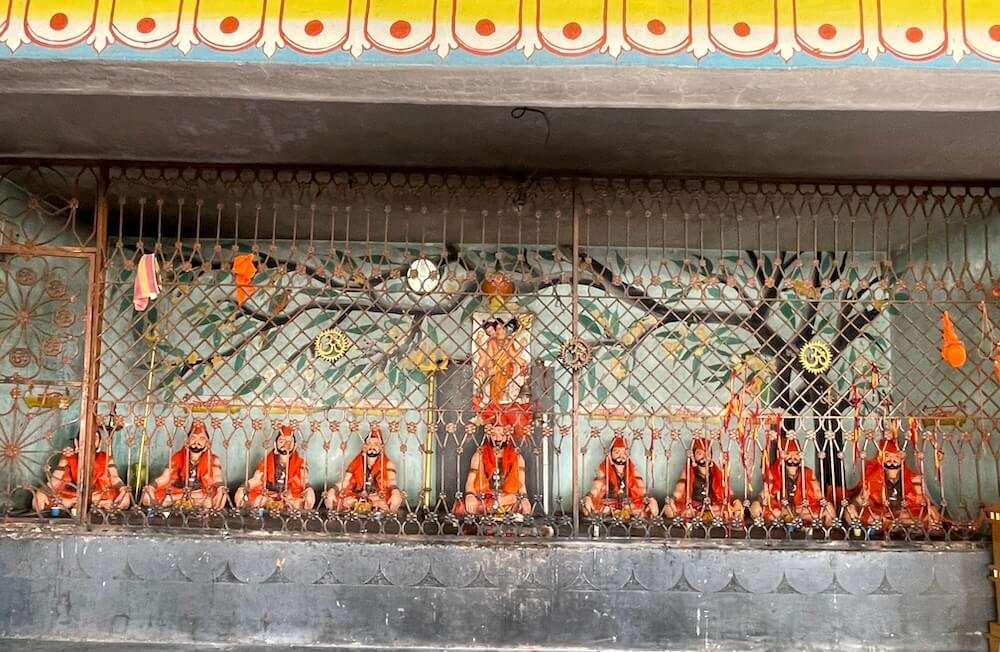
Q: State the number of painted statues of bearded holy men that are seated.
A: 9